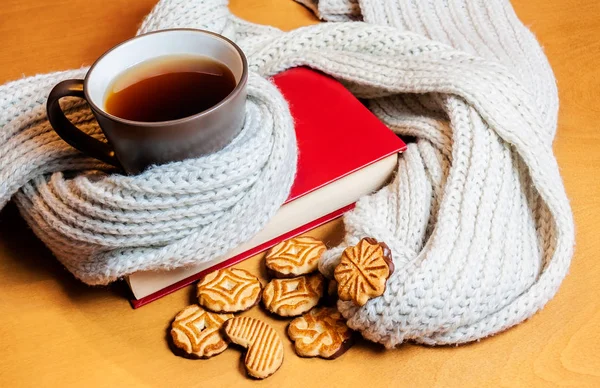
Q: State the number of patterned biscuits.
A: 7